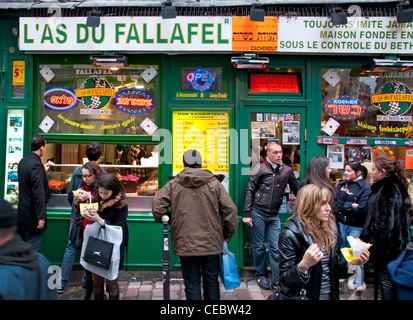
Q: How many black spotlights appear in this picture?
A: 5